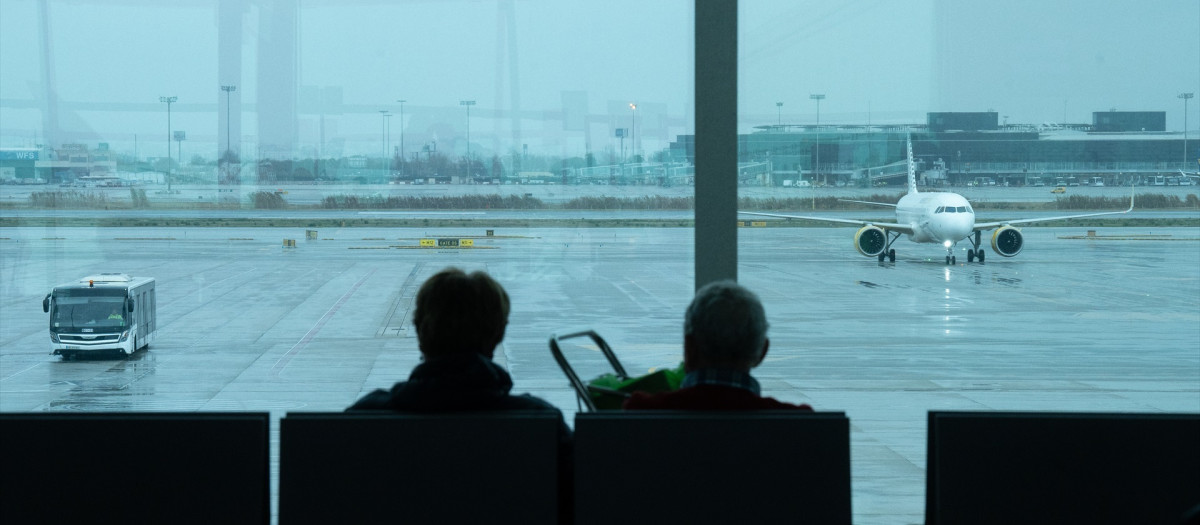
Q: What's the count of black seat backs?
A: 4